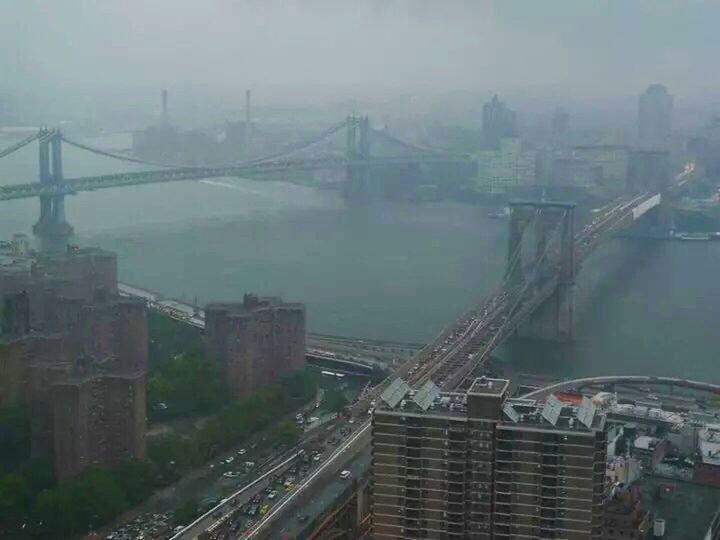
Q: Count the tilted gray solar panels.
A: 5